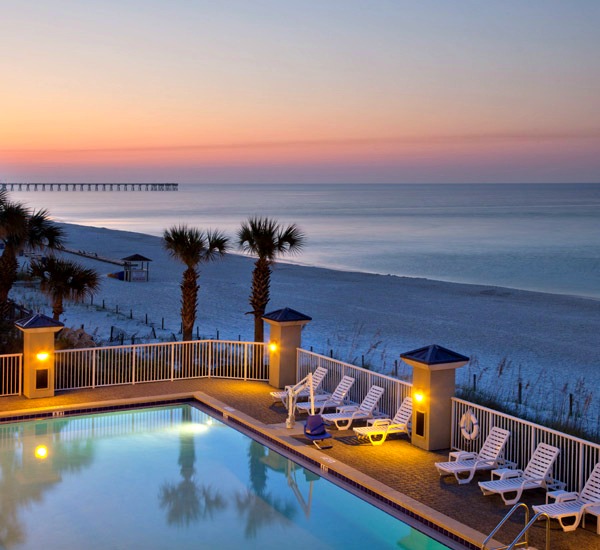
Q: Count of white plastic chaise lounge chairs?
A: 7